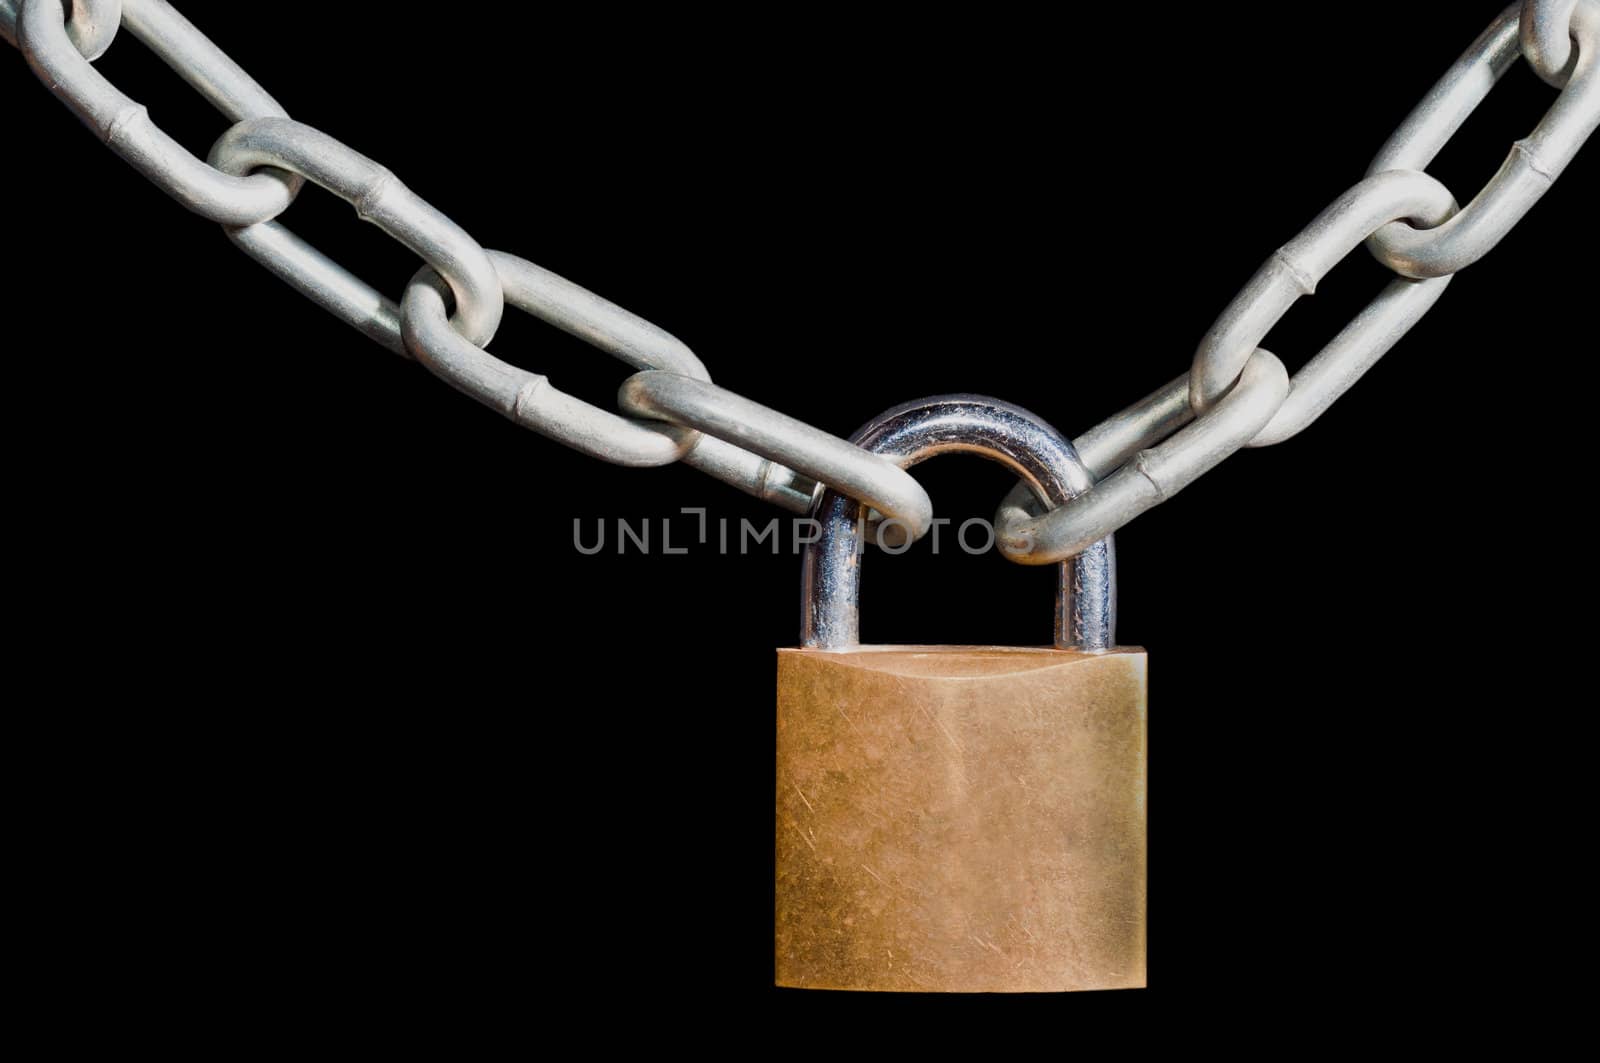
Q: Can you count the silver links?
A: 9